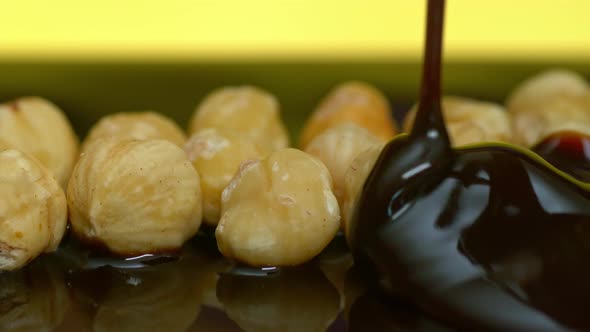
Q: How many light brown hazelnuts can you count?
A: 12